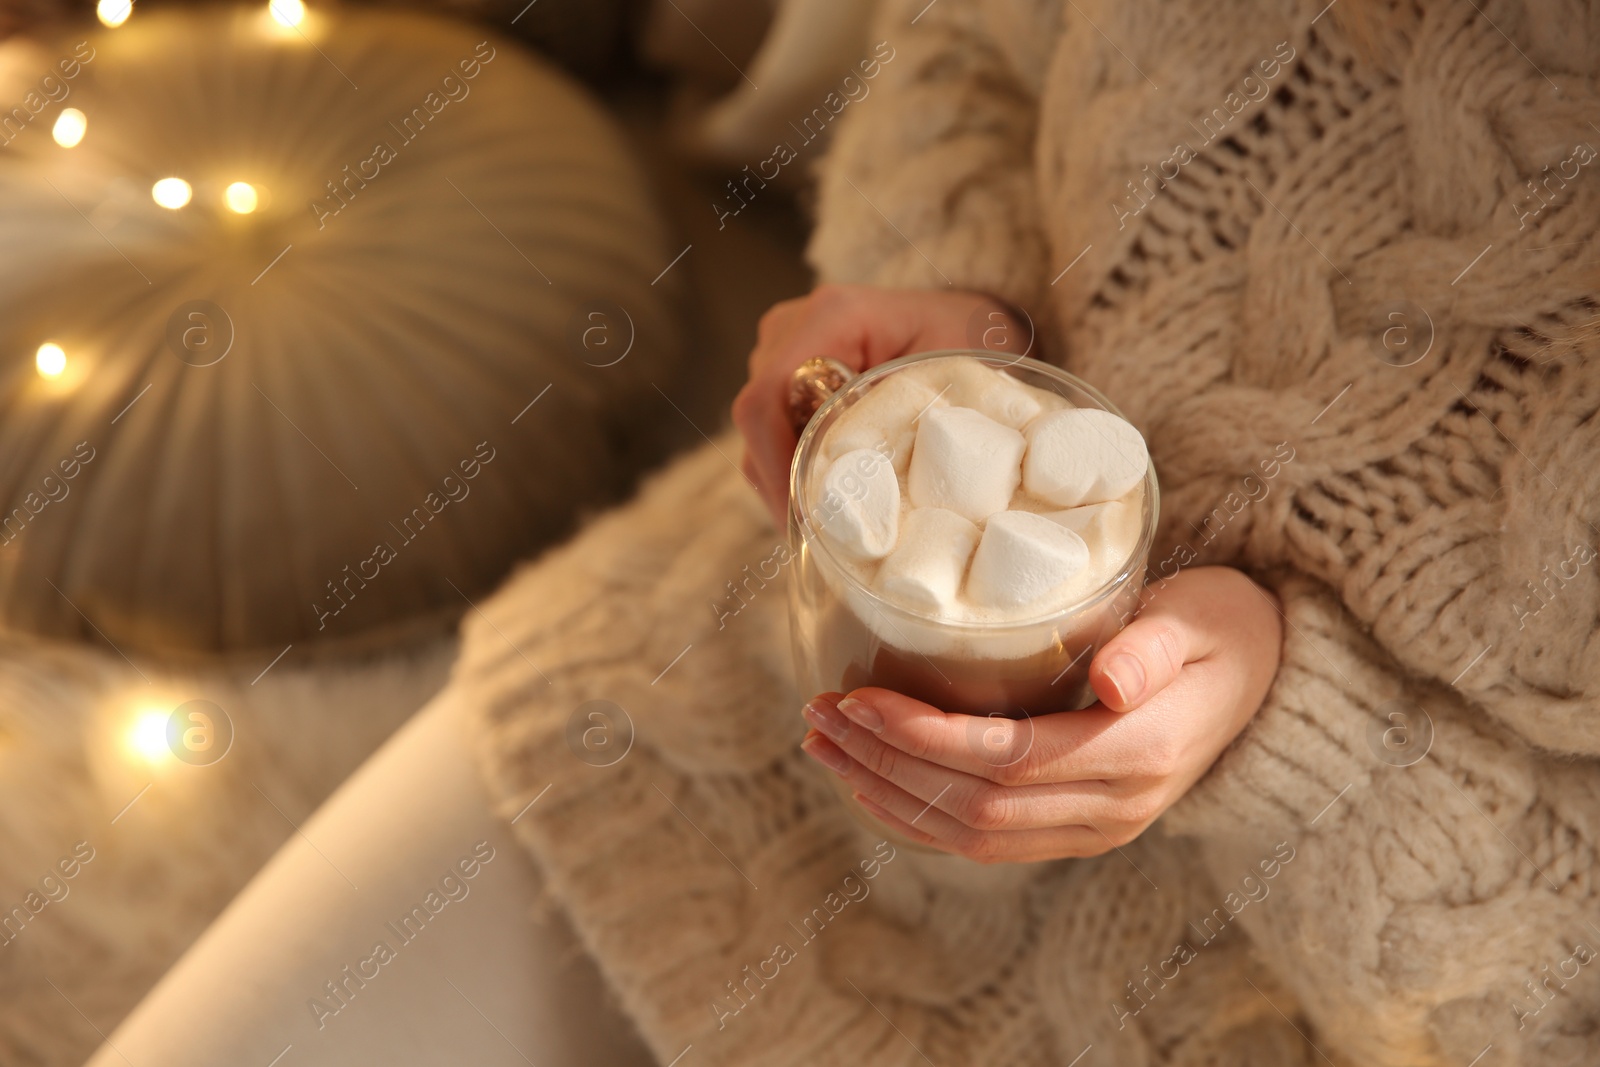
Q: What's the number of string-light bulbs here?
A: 7